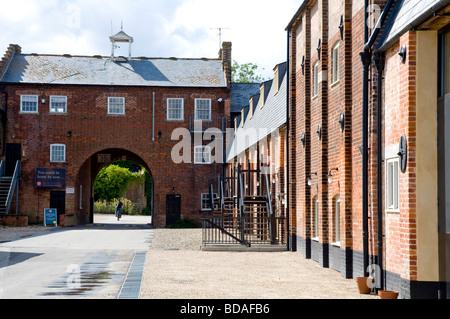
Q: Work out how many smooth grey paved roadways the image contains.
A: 1